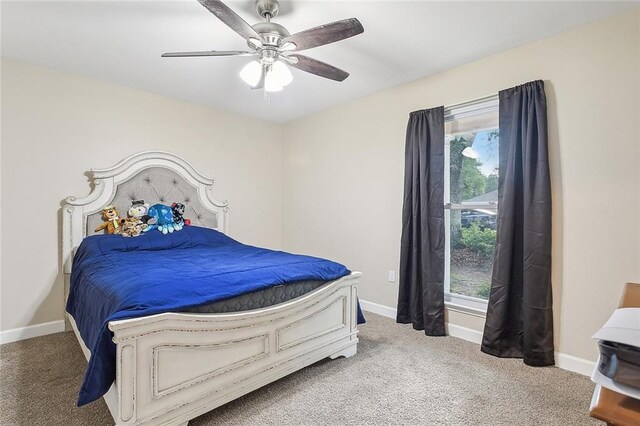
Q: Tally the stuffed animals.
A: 5